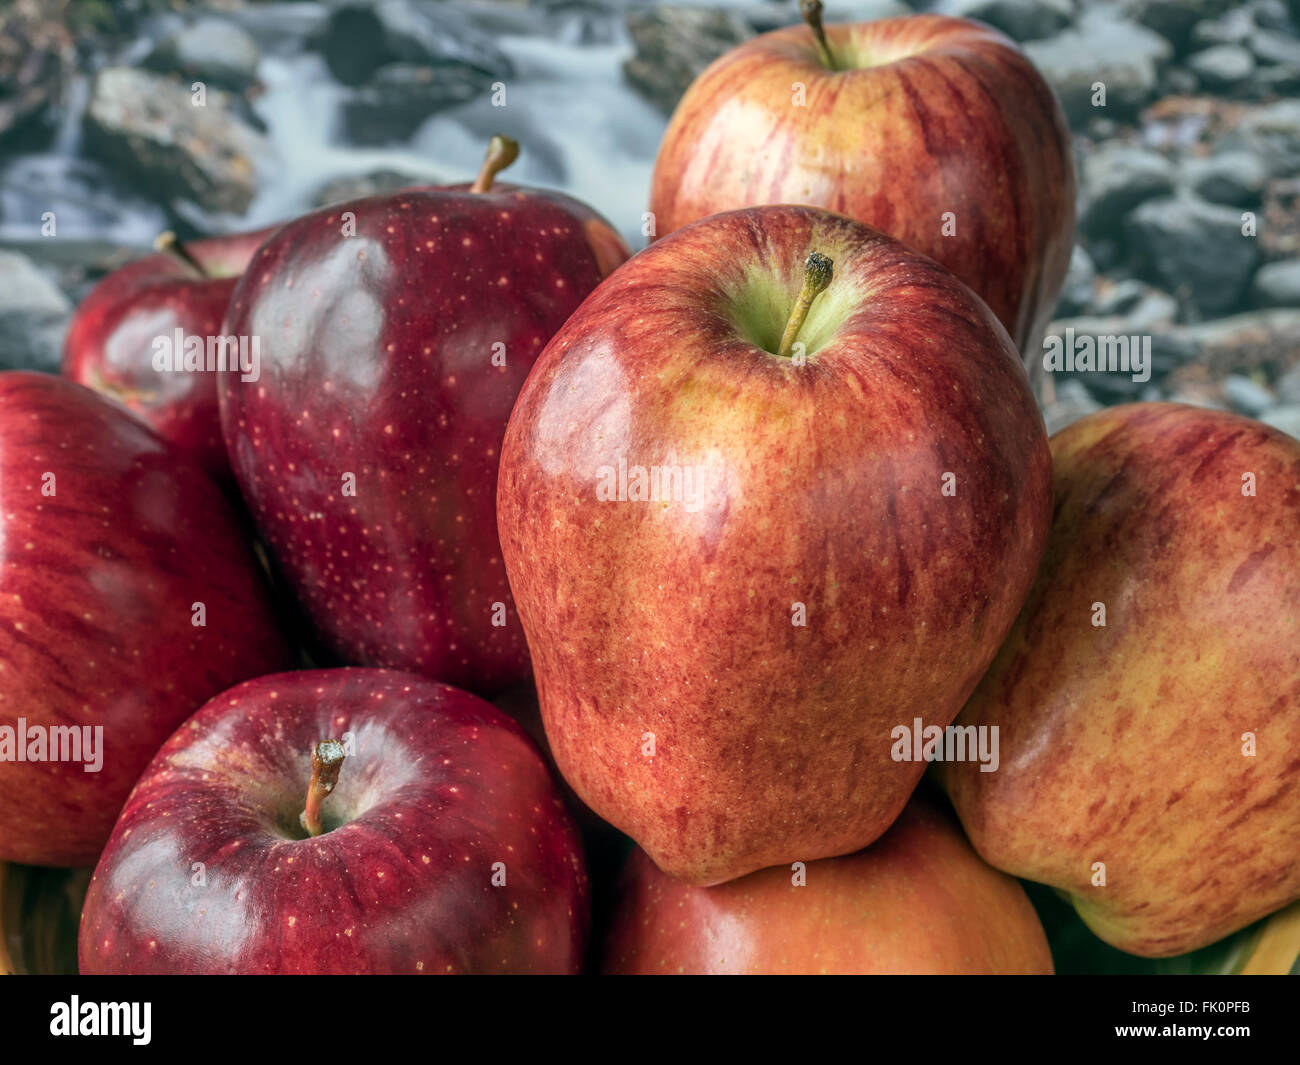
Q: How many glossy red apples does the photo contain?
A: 8